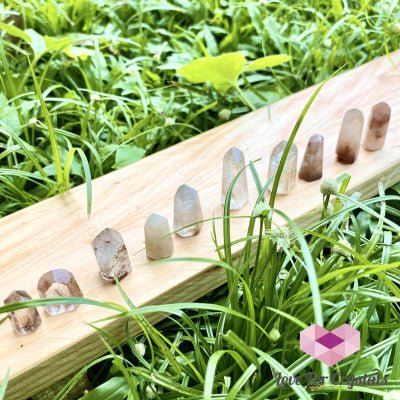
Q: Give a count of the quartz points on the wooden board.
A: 10